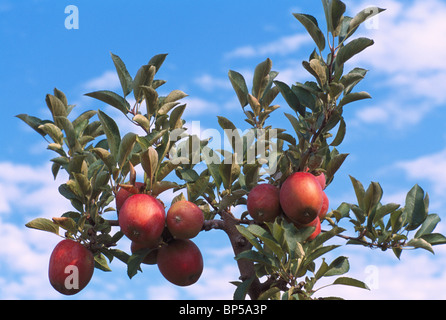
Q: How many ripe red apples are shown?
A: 11